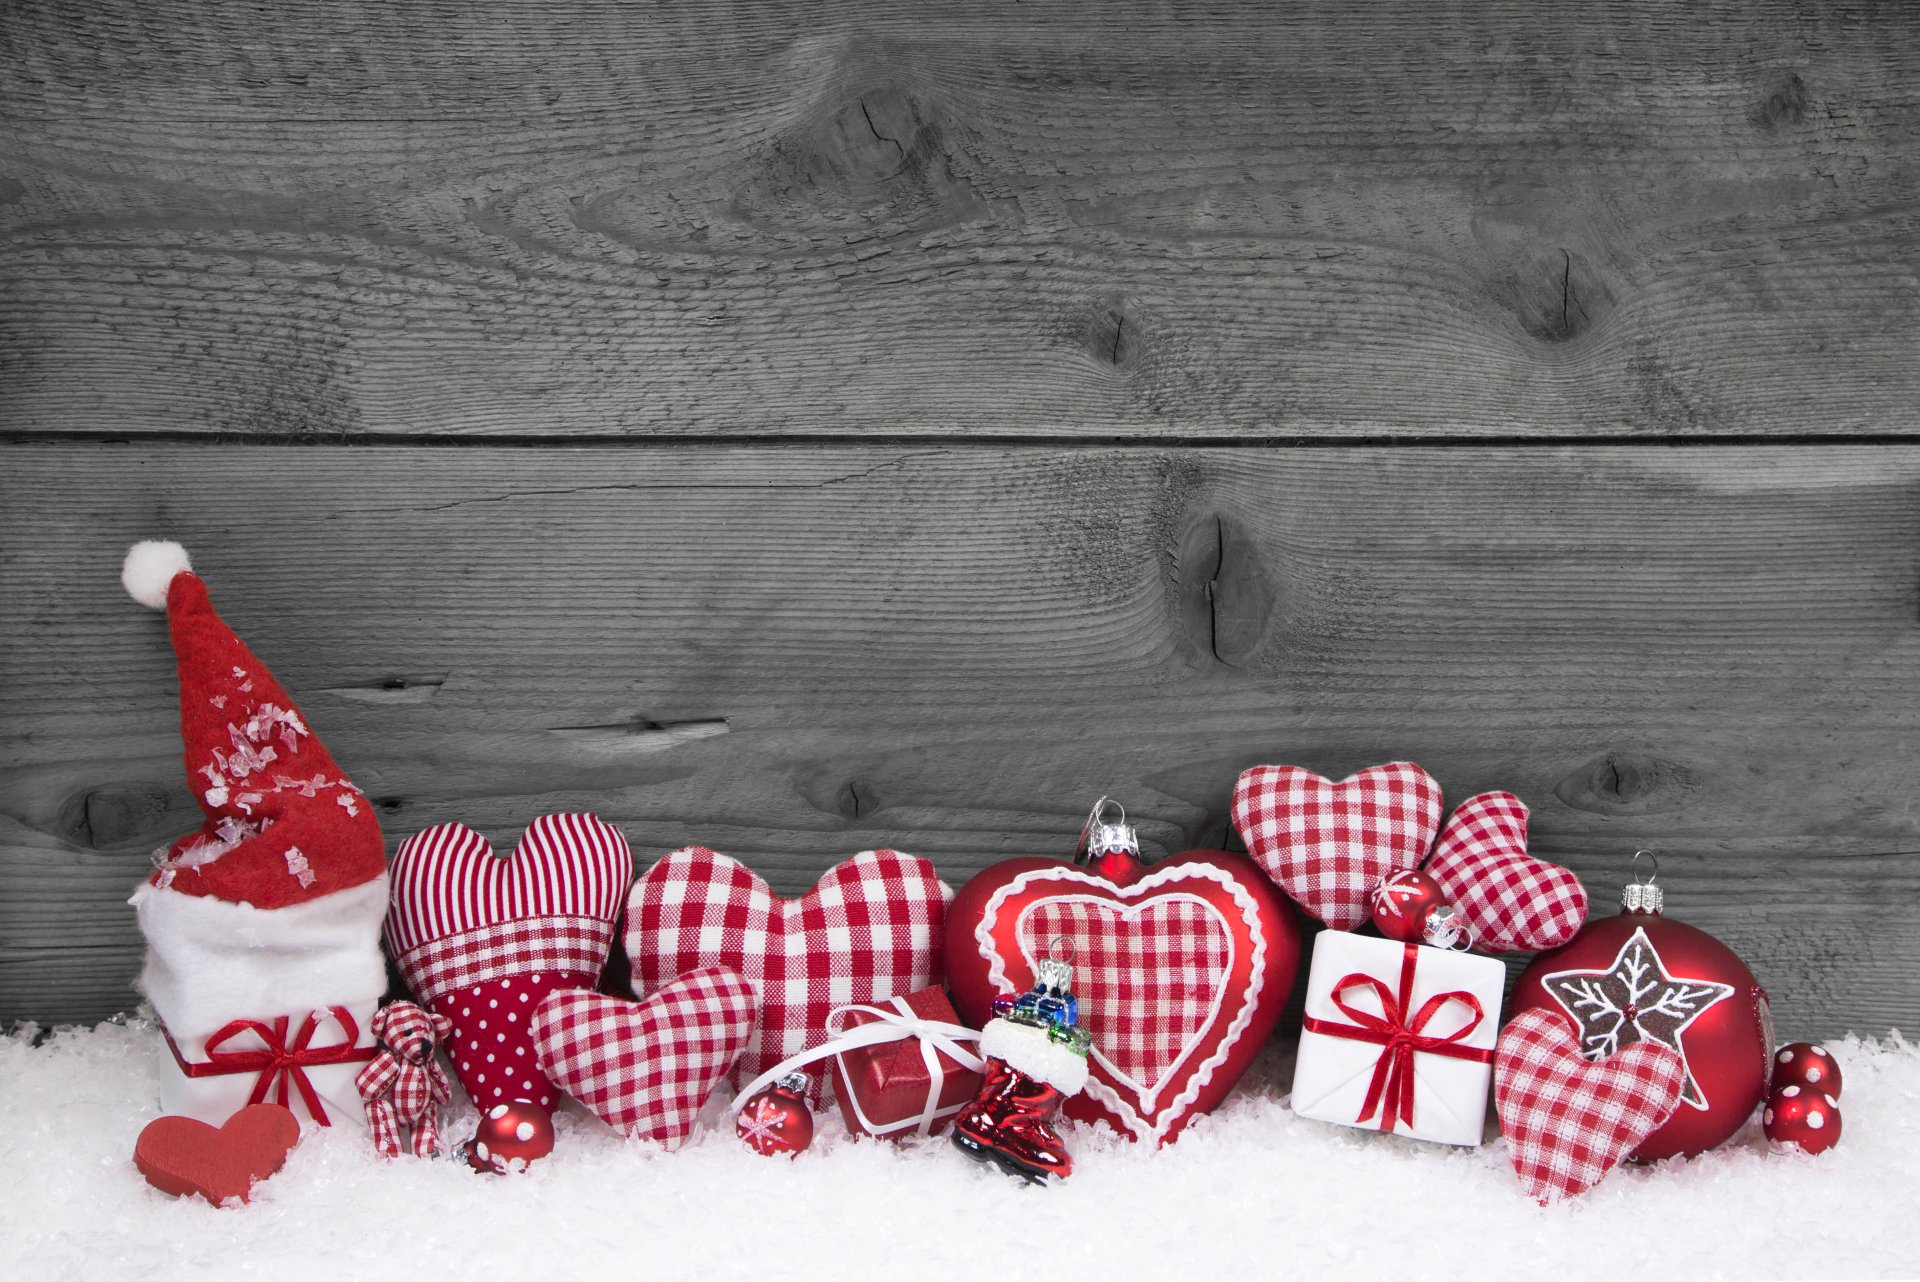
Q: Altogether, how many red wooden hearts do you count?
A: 1